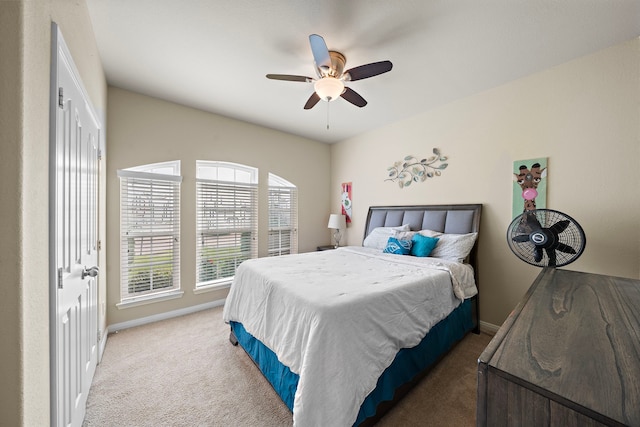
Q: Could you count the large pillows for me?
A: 2